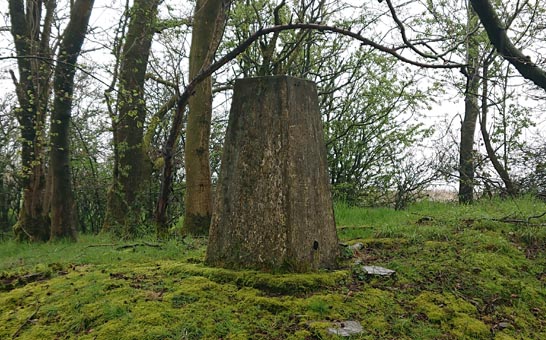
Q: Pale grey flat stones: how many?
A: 2